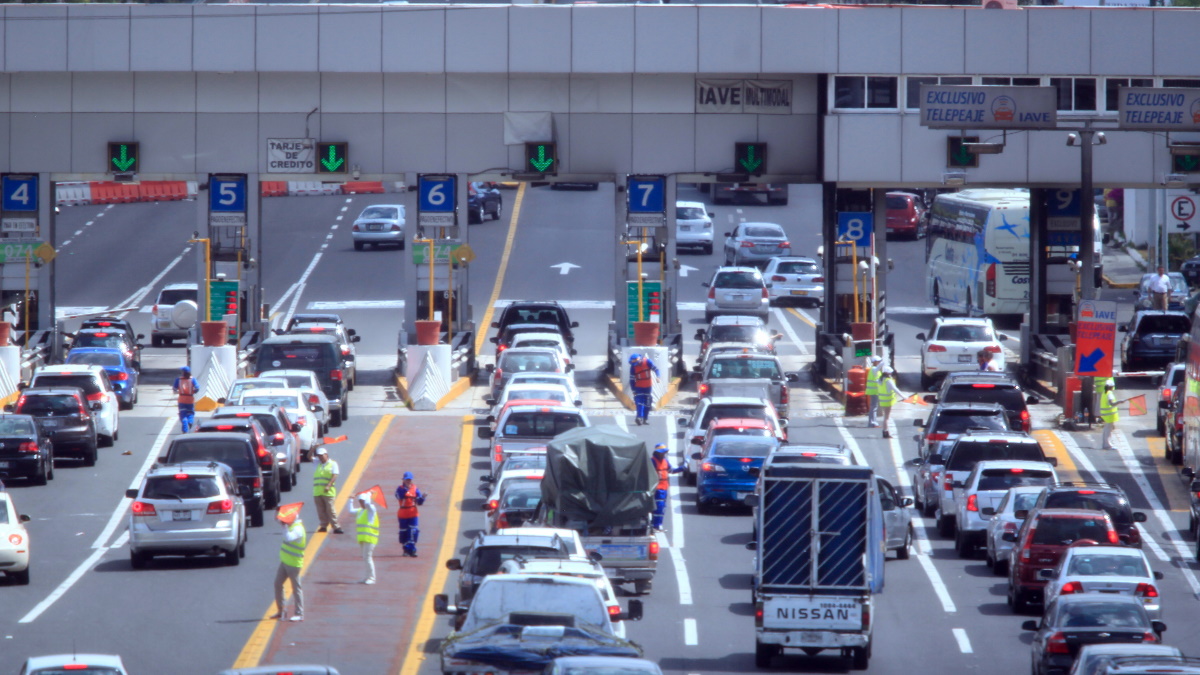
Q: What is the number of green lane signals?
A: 6